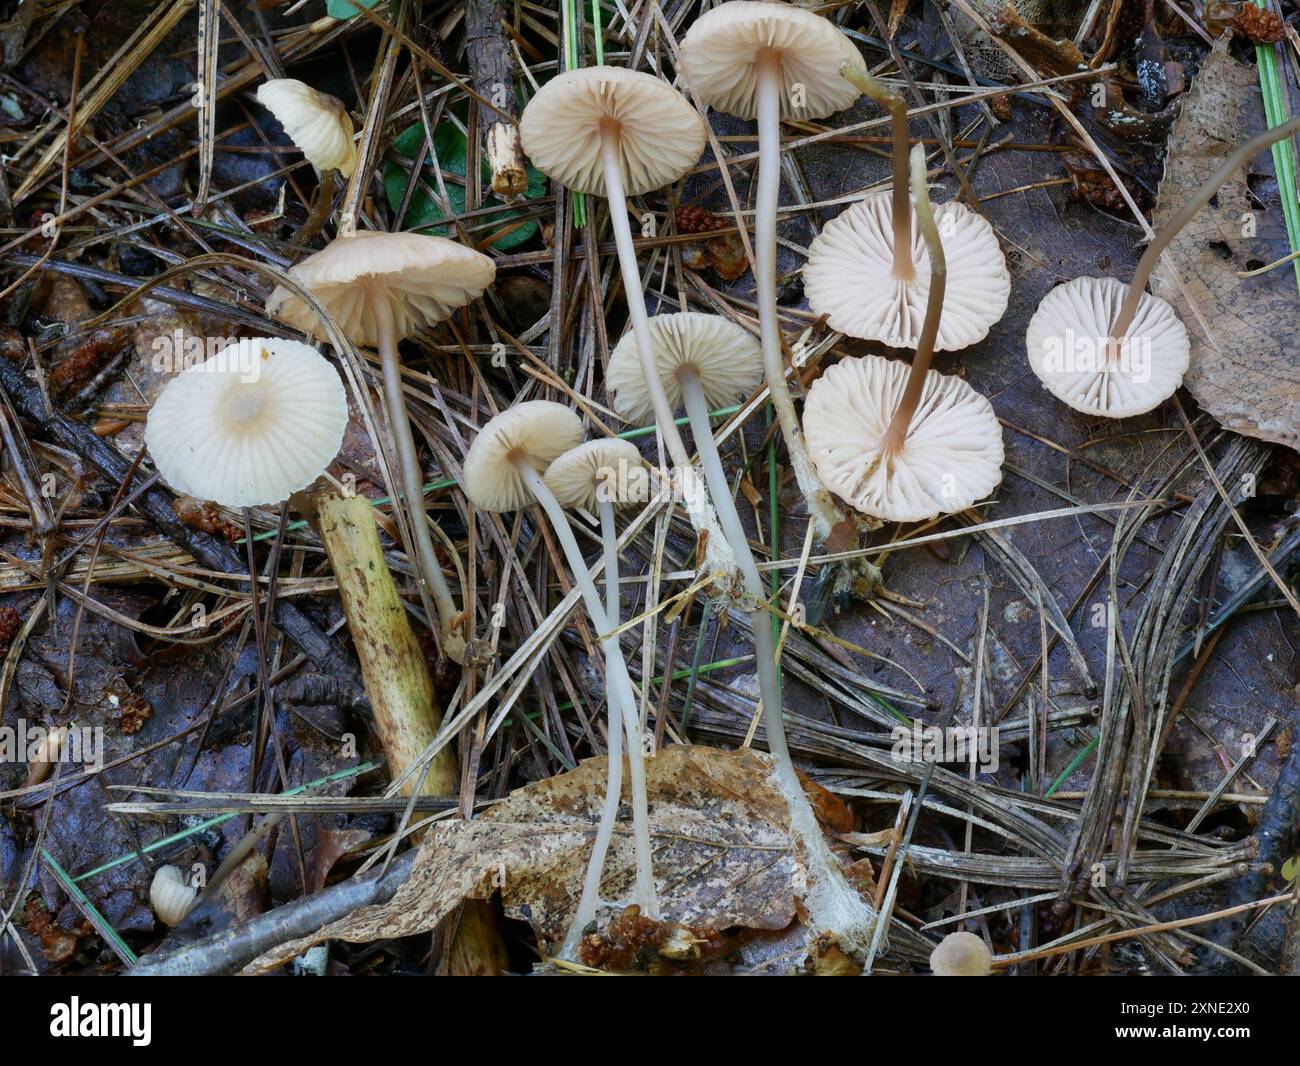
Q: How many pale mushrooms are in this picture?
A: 13